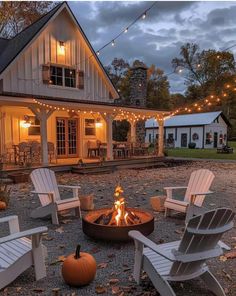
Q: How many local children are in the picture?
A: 0